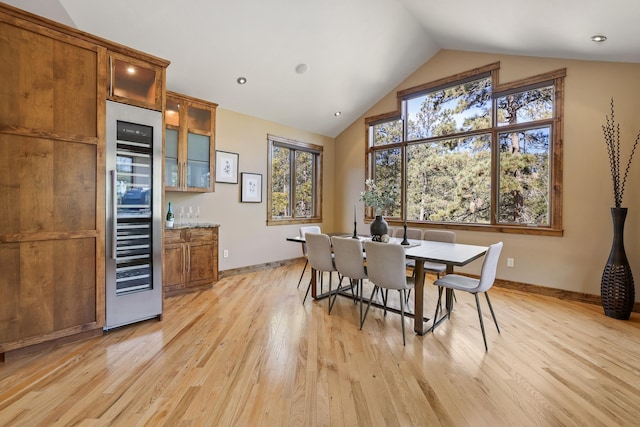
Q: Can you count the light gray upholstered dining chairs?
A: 8